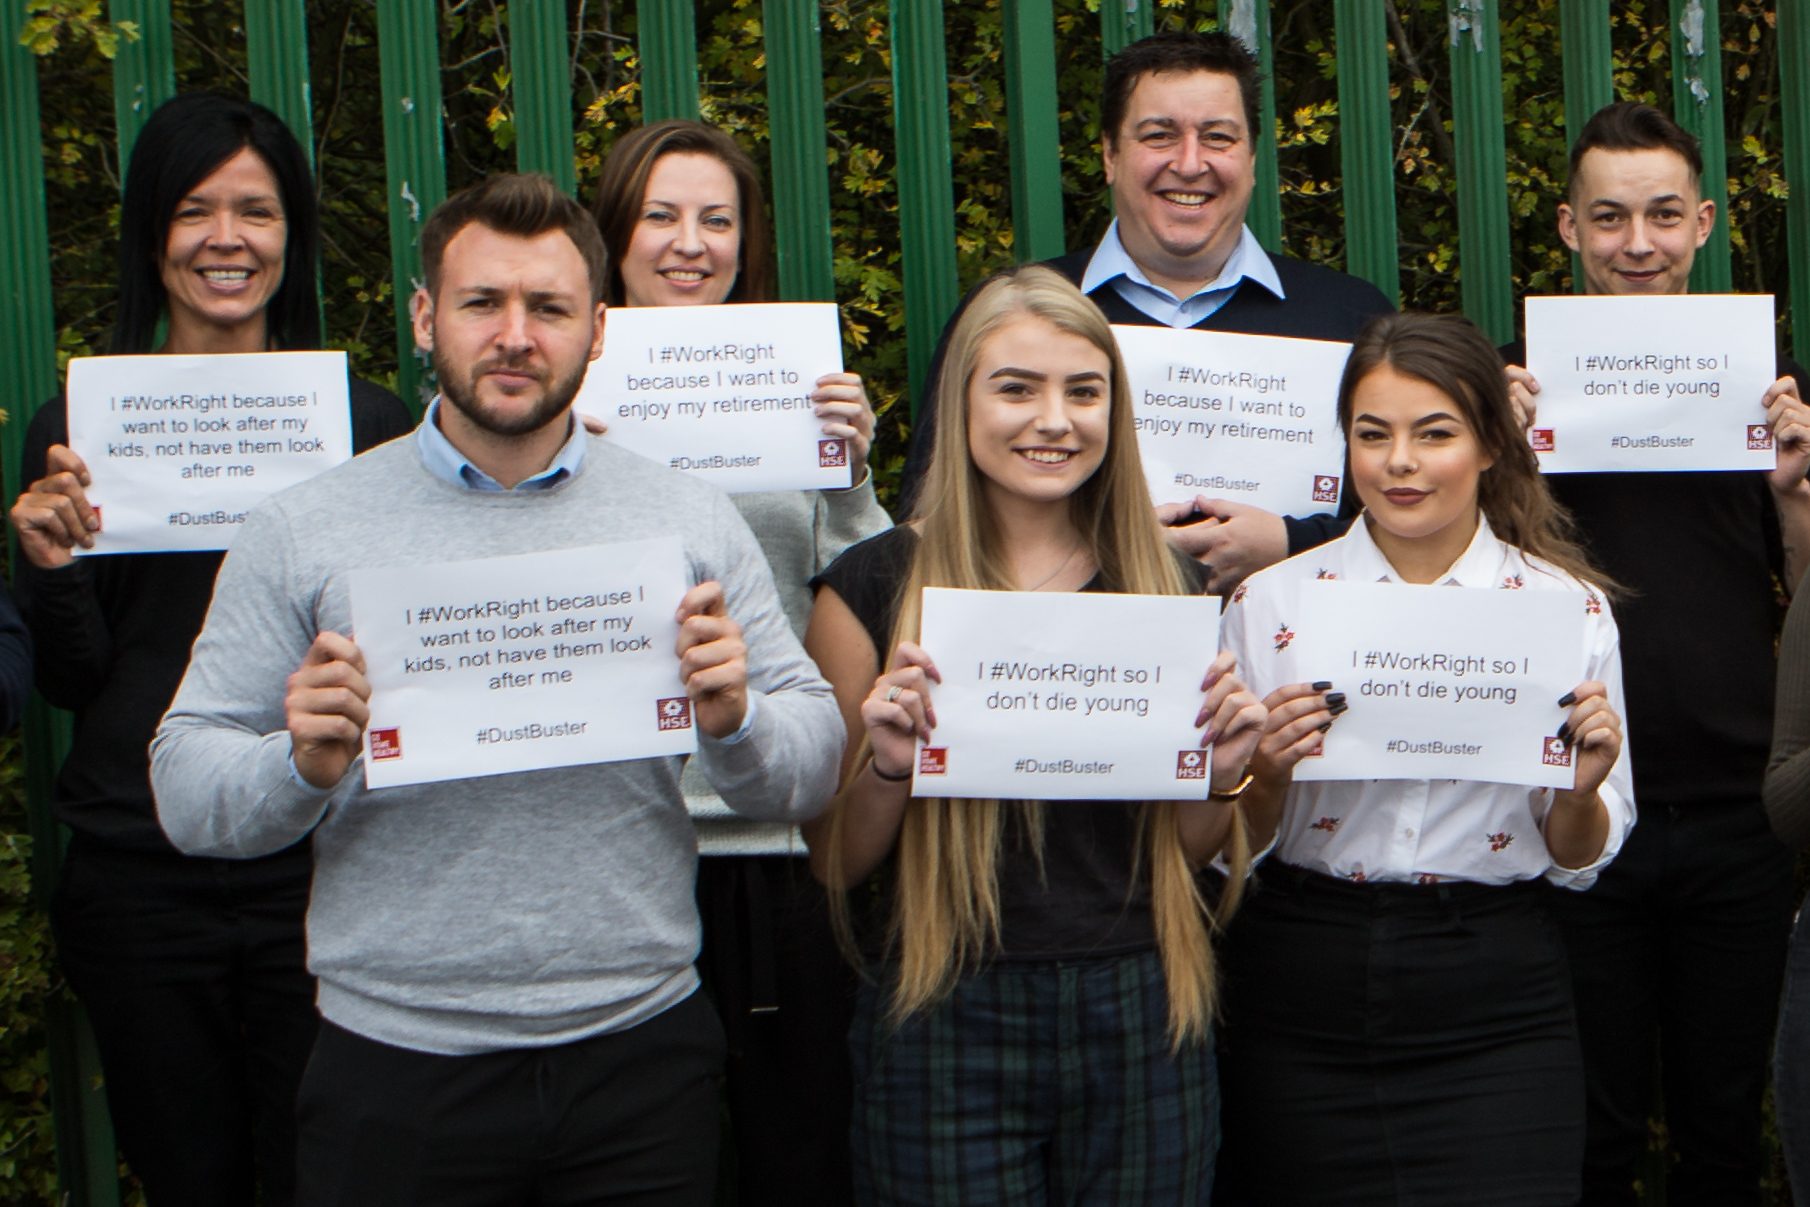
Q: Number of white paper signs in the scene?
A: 7